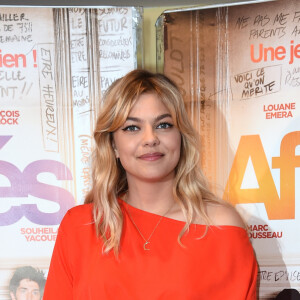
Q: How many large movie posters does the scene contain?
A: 2